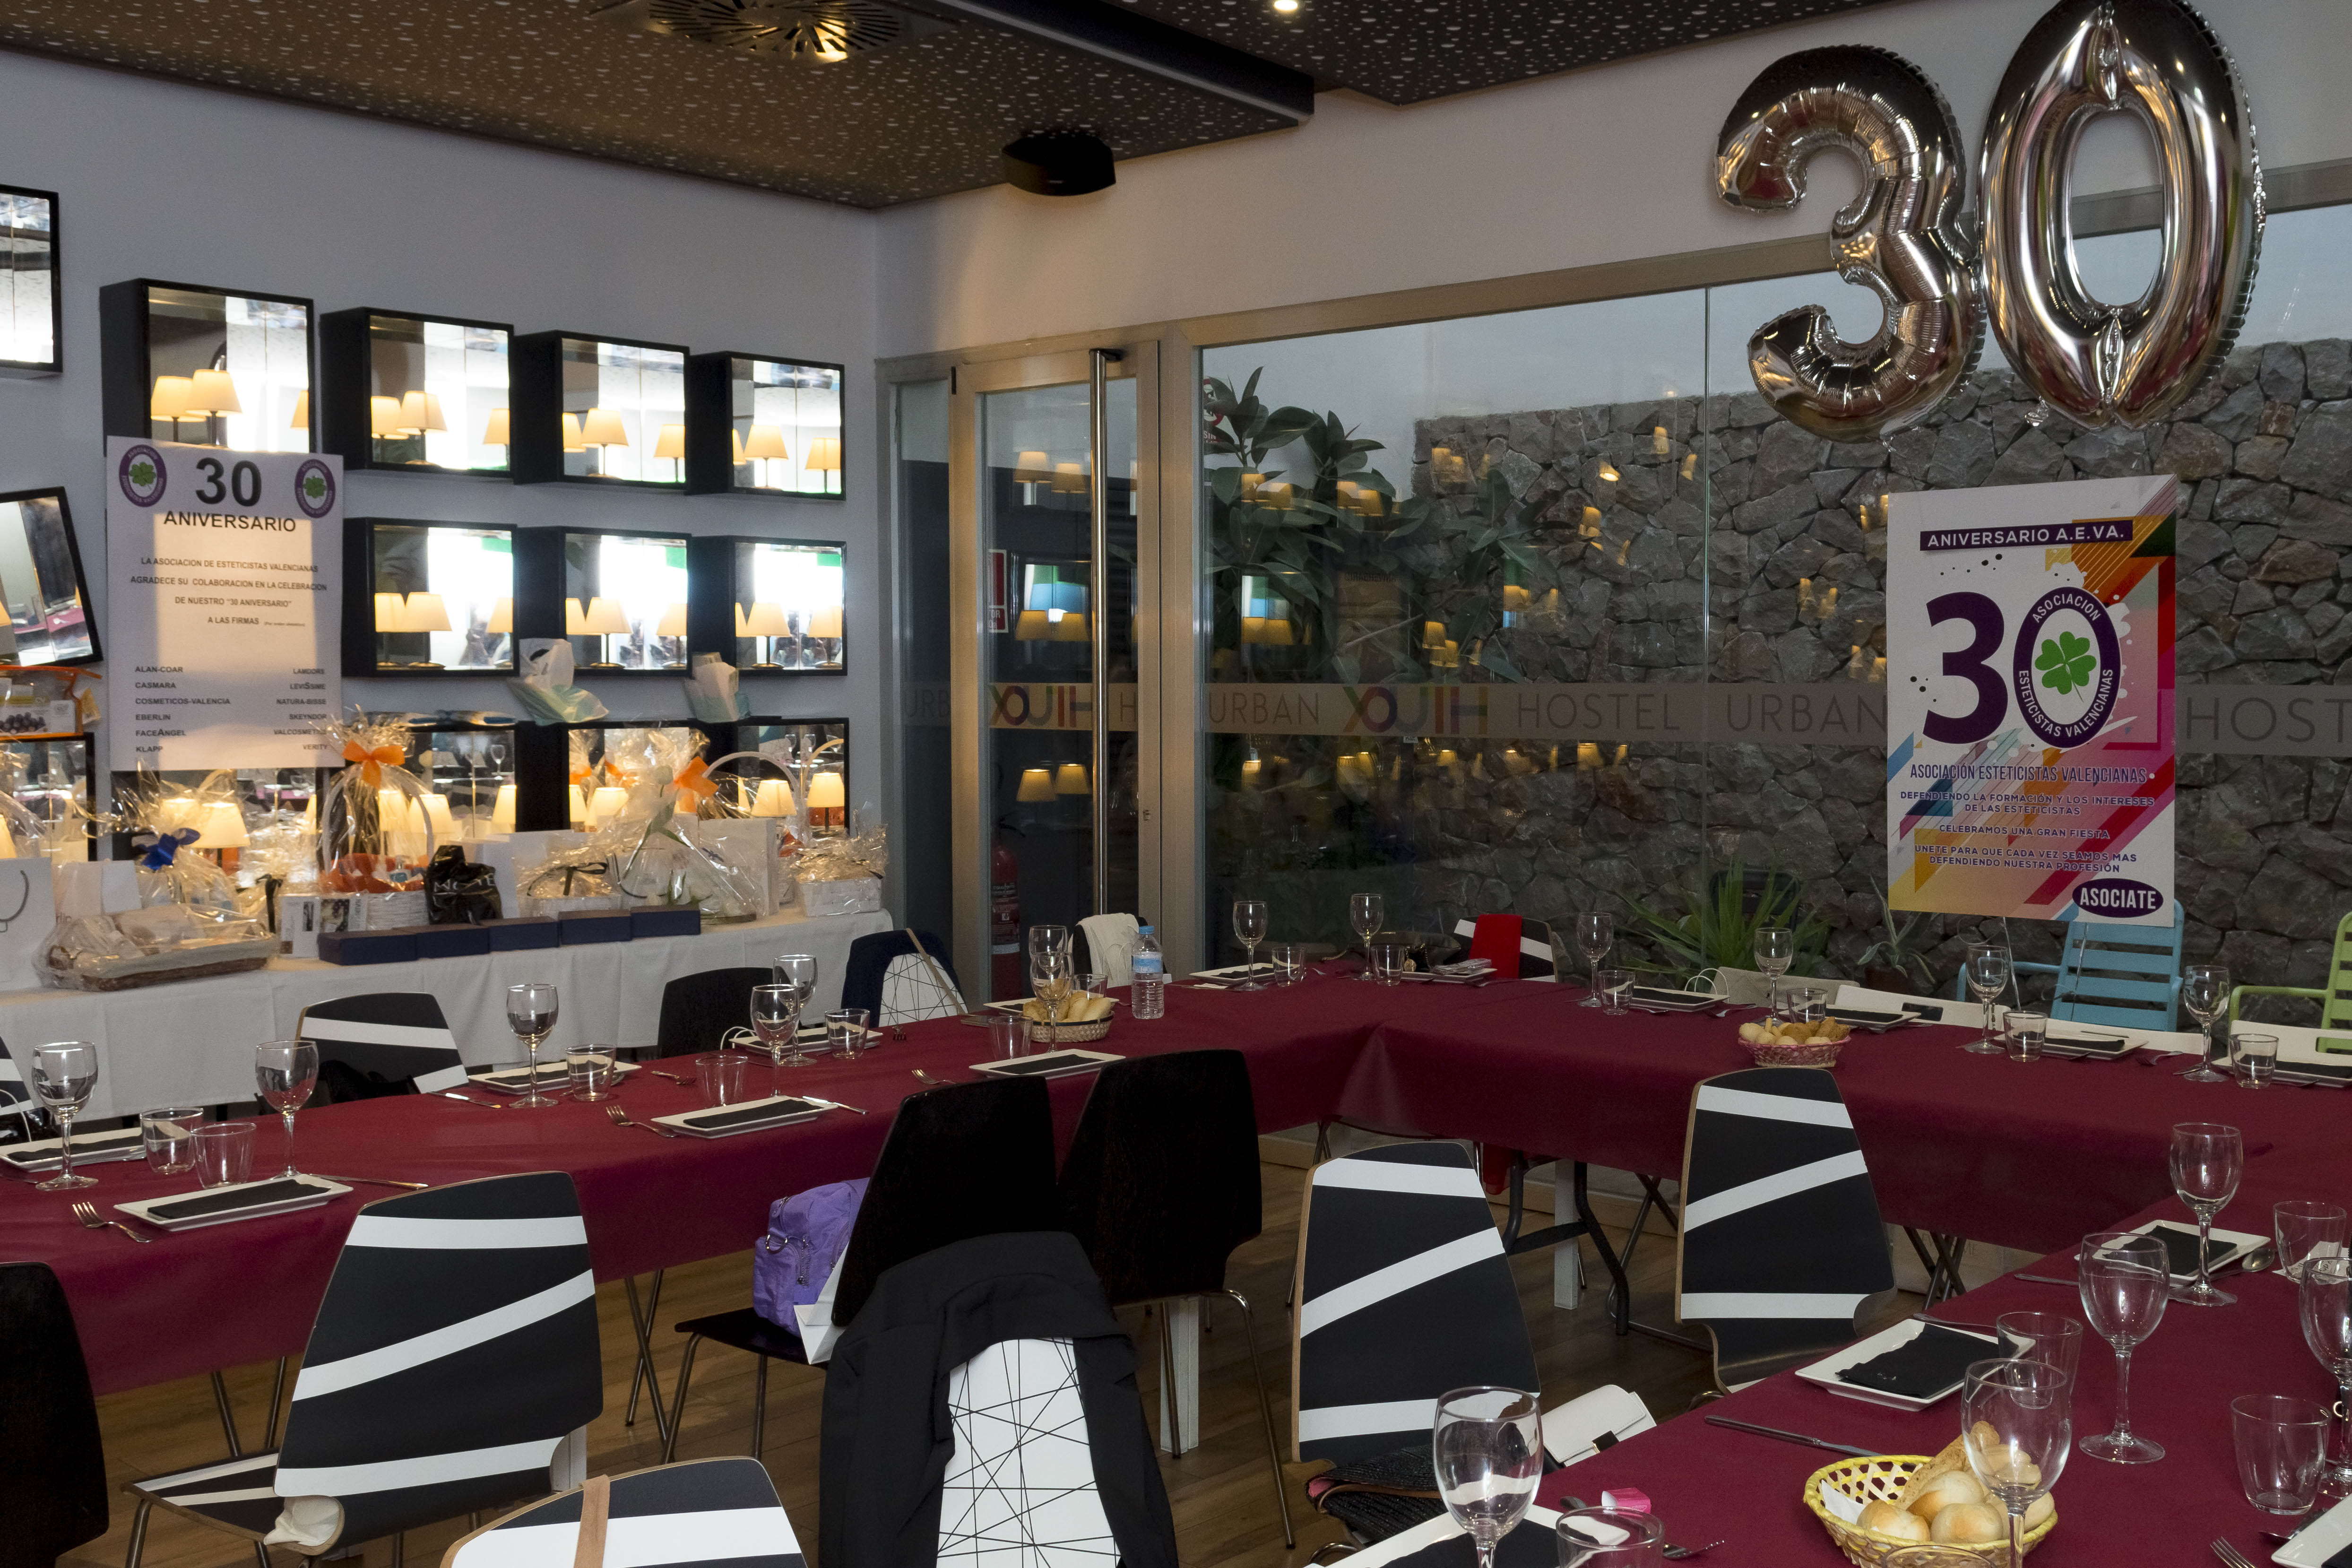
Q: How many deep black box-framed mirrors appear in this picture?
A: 14